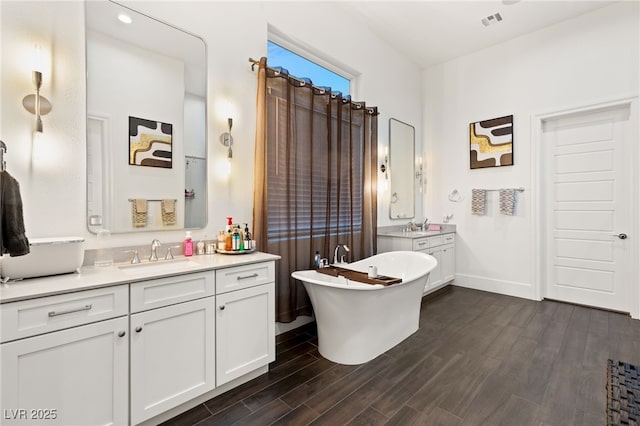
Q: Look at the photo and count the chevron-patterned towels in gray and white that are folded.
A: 2